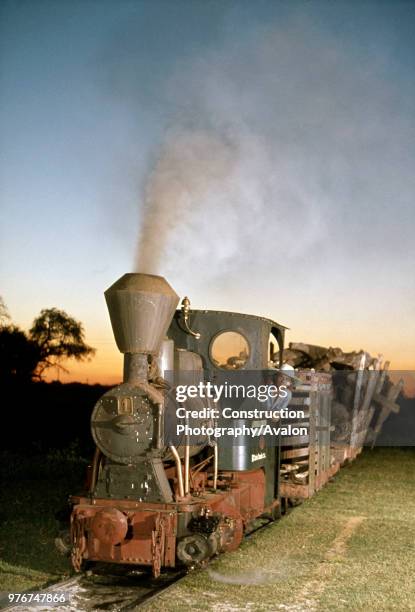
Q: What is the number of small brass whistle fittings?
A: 1